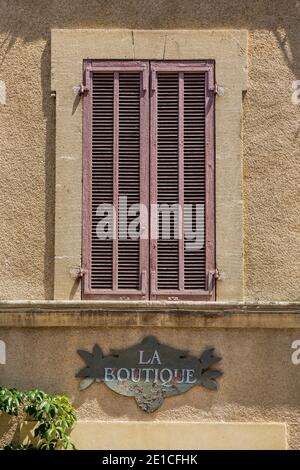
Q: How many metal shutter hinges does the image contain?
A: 4